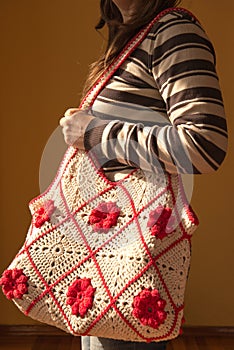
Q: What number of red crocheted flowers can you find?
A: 6